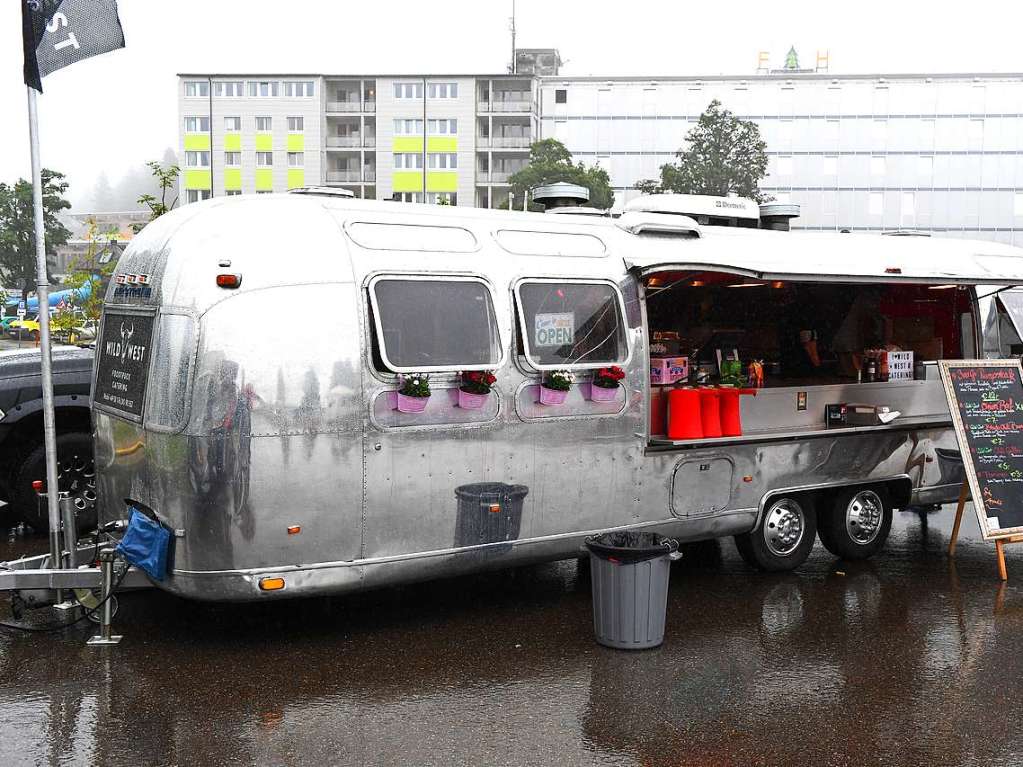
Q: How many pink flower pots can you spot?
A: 4